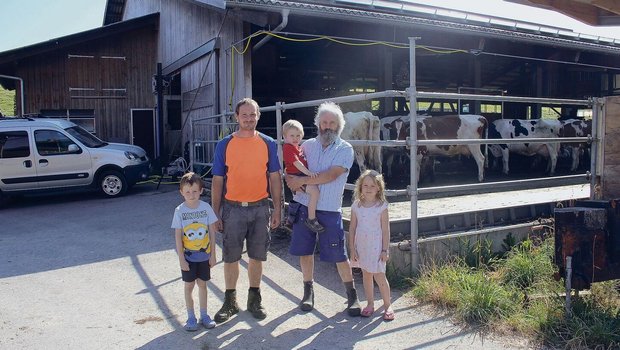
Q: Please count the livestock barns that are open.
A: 1